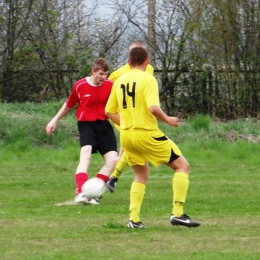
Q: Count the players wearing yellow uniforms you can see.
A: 2